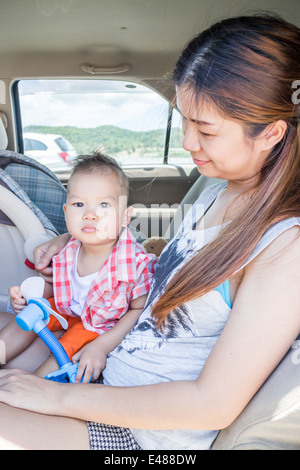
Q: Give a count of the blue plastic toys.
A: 1